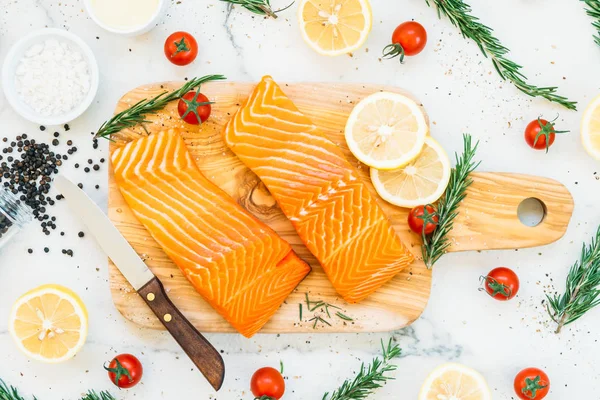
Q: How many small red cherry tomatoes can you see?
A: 9